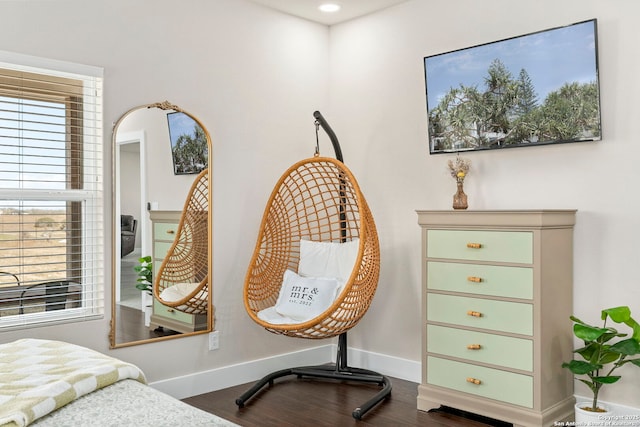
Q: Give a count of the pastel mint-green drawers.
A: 5